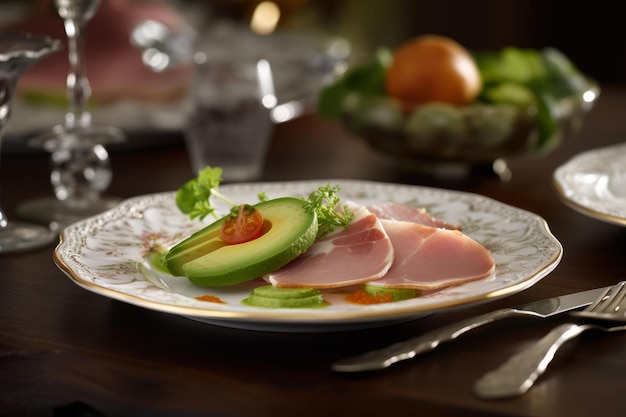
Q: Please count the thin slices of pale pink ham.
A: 3